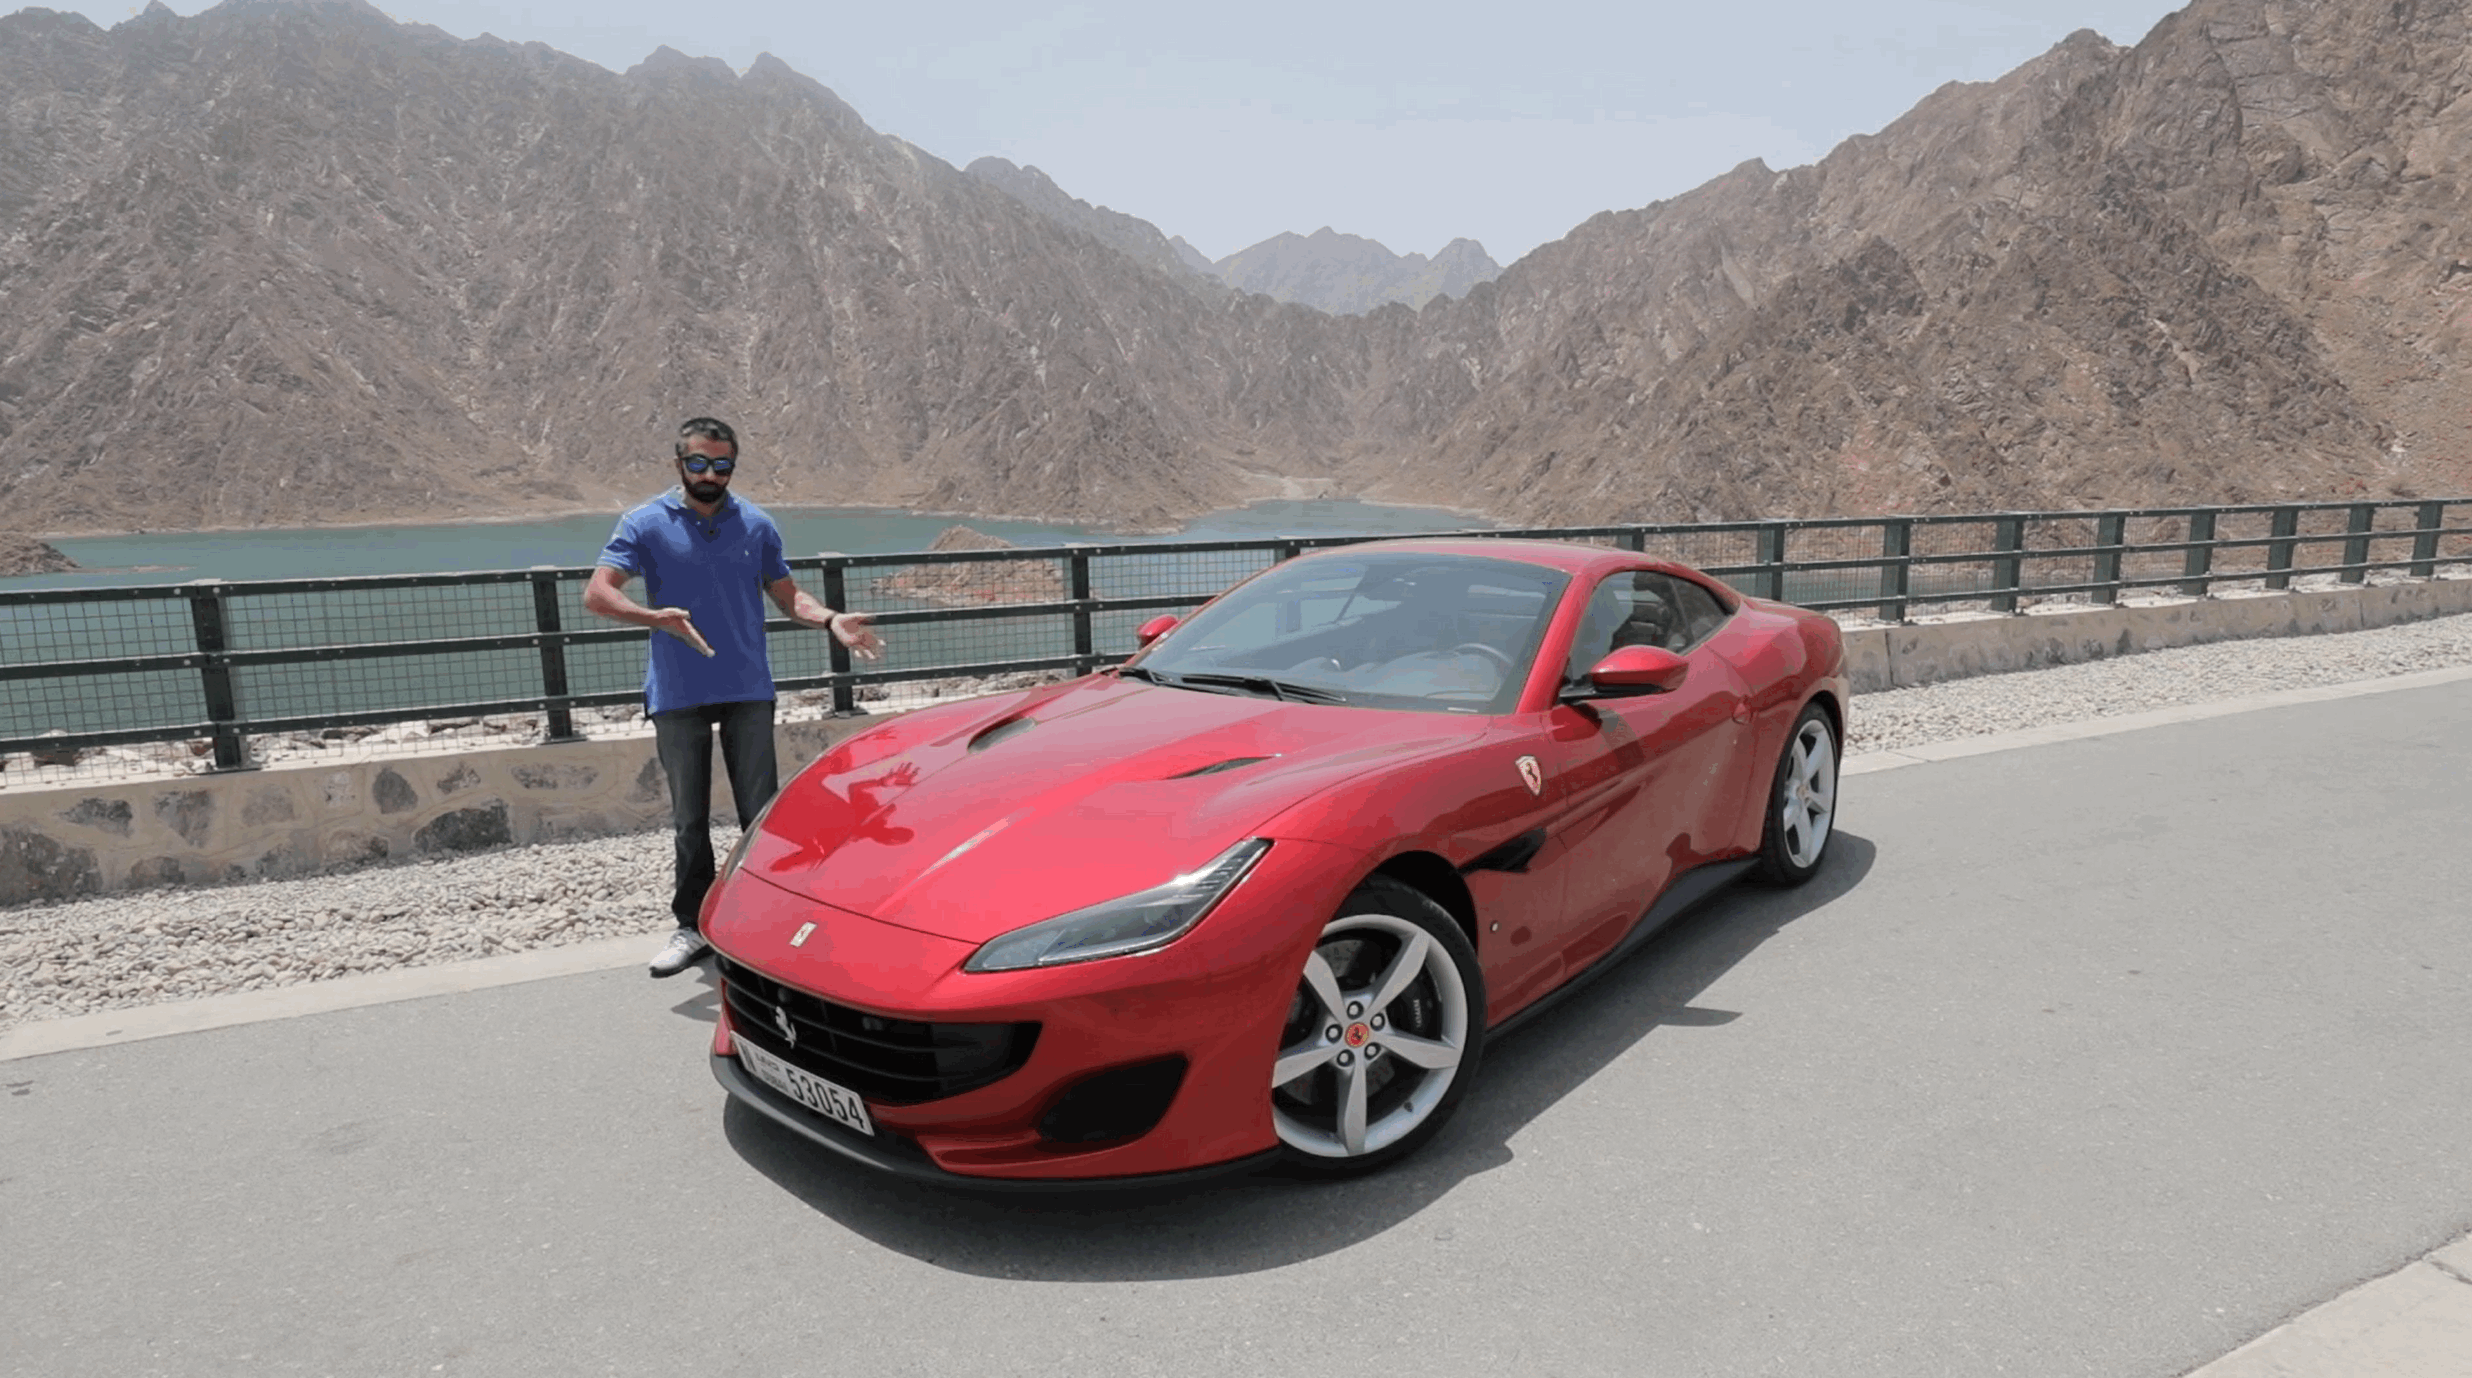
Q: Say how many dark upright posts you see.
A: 14